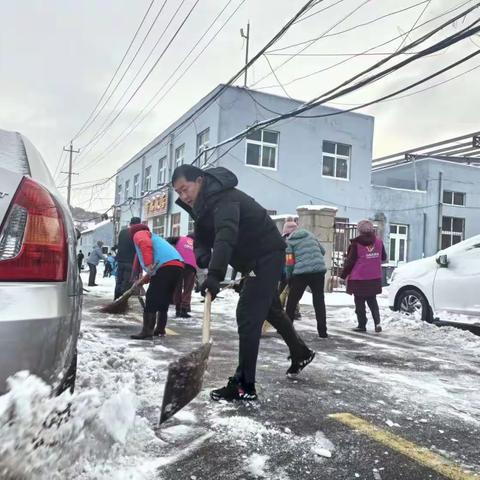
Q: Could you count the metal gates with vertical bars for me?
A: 1